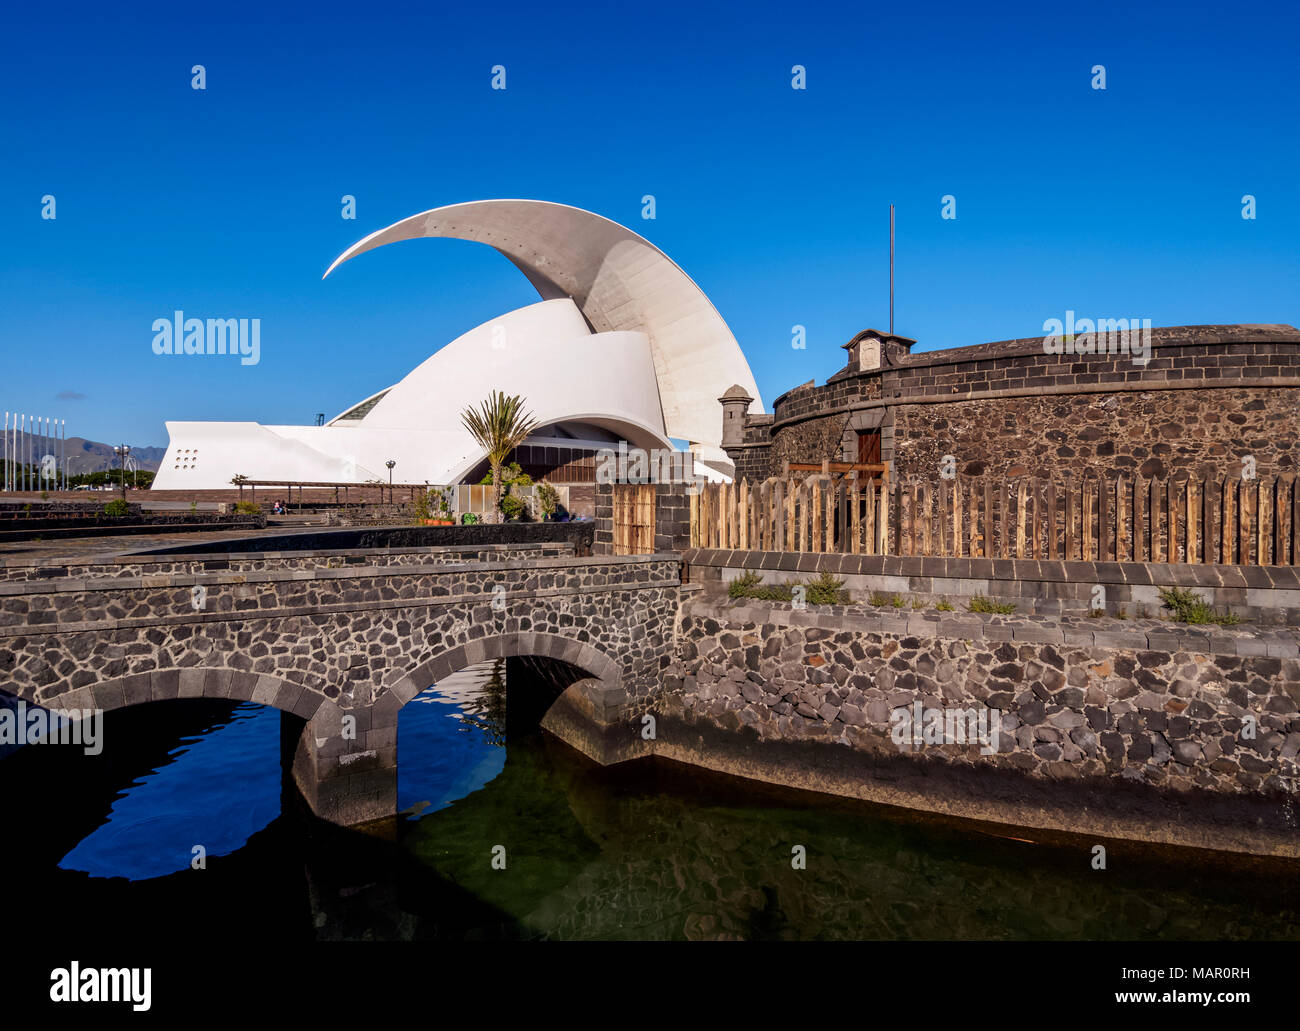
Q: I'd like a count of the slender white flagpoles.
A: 8